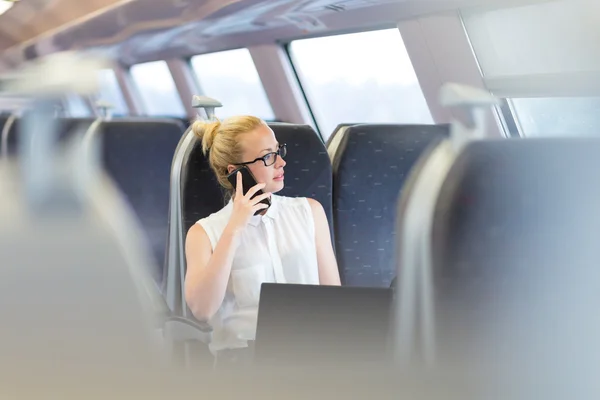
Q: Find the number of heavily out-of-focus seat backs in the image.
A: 2